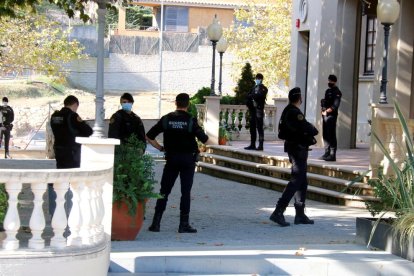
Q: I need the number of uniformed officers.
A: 7